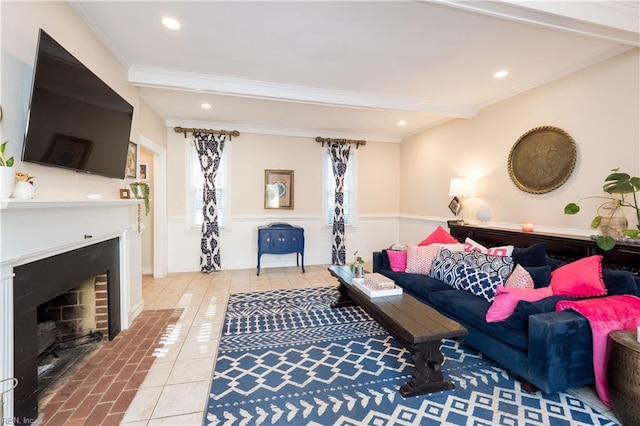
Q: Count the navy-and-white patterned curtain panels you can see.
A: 2